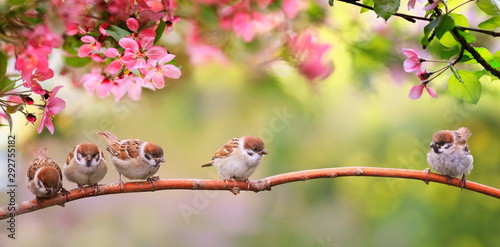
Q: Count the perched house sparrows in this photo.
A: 5